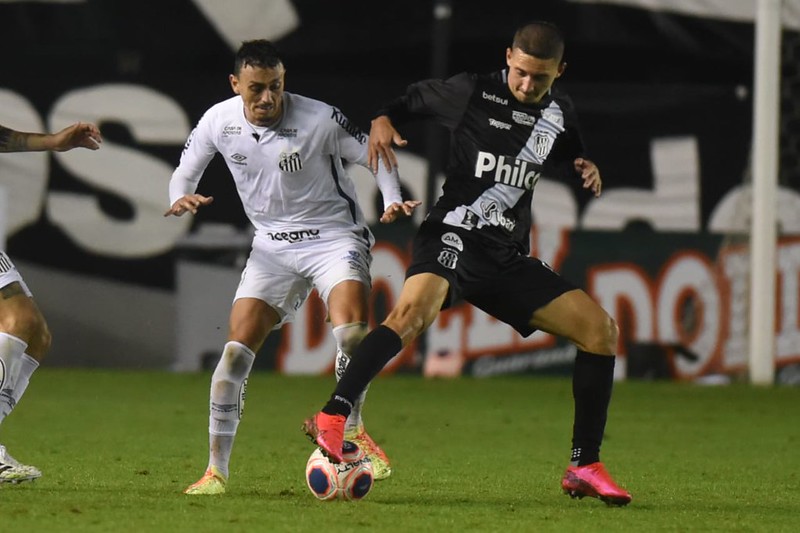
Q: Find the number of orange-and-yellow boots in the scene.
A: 2